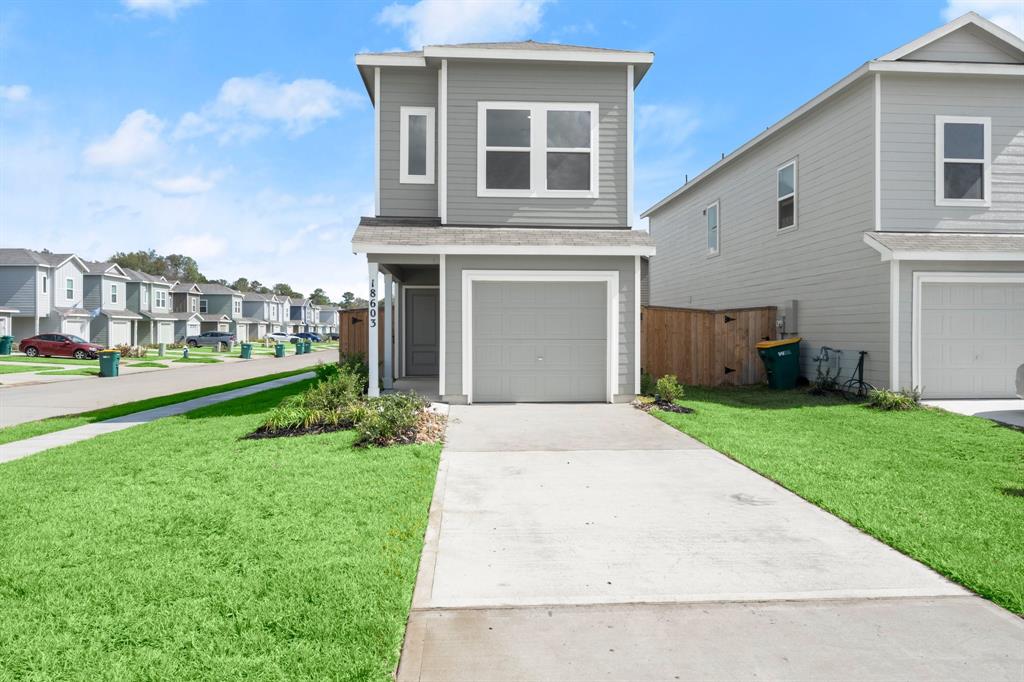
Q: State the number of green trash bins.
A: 7